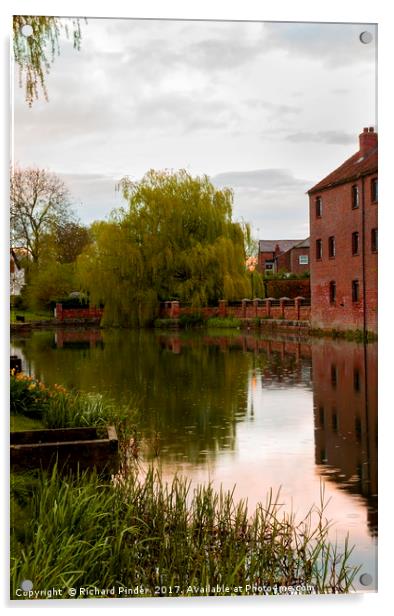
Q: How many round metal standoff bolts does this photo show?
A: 4